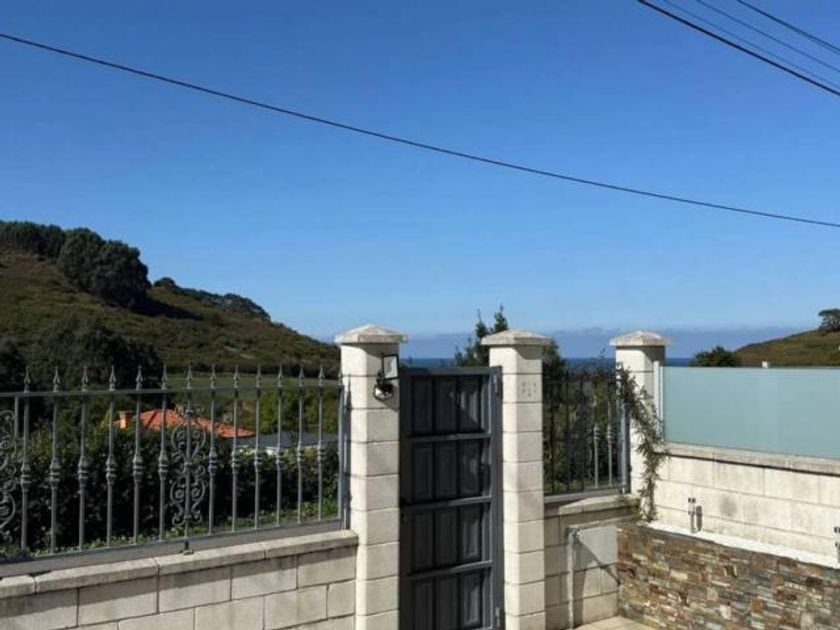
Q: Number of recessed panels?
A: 12